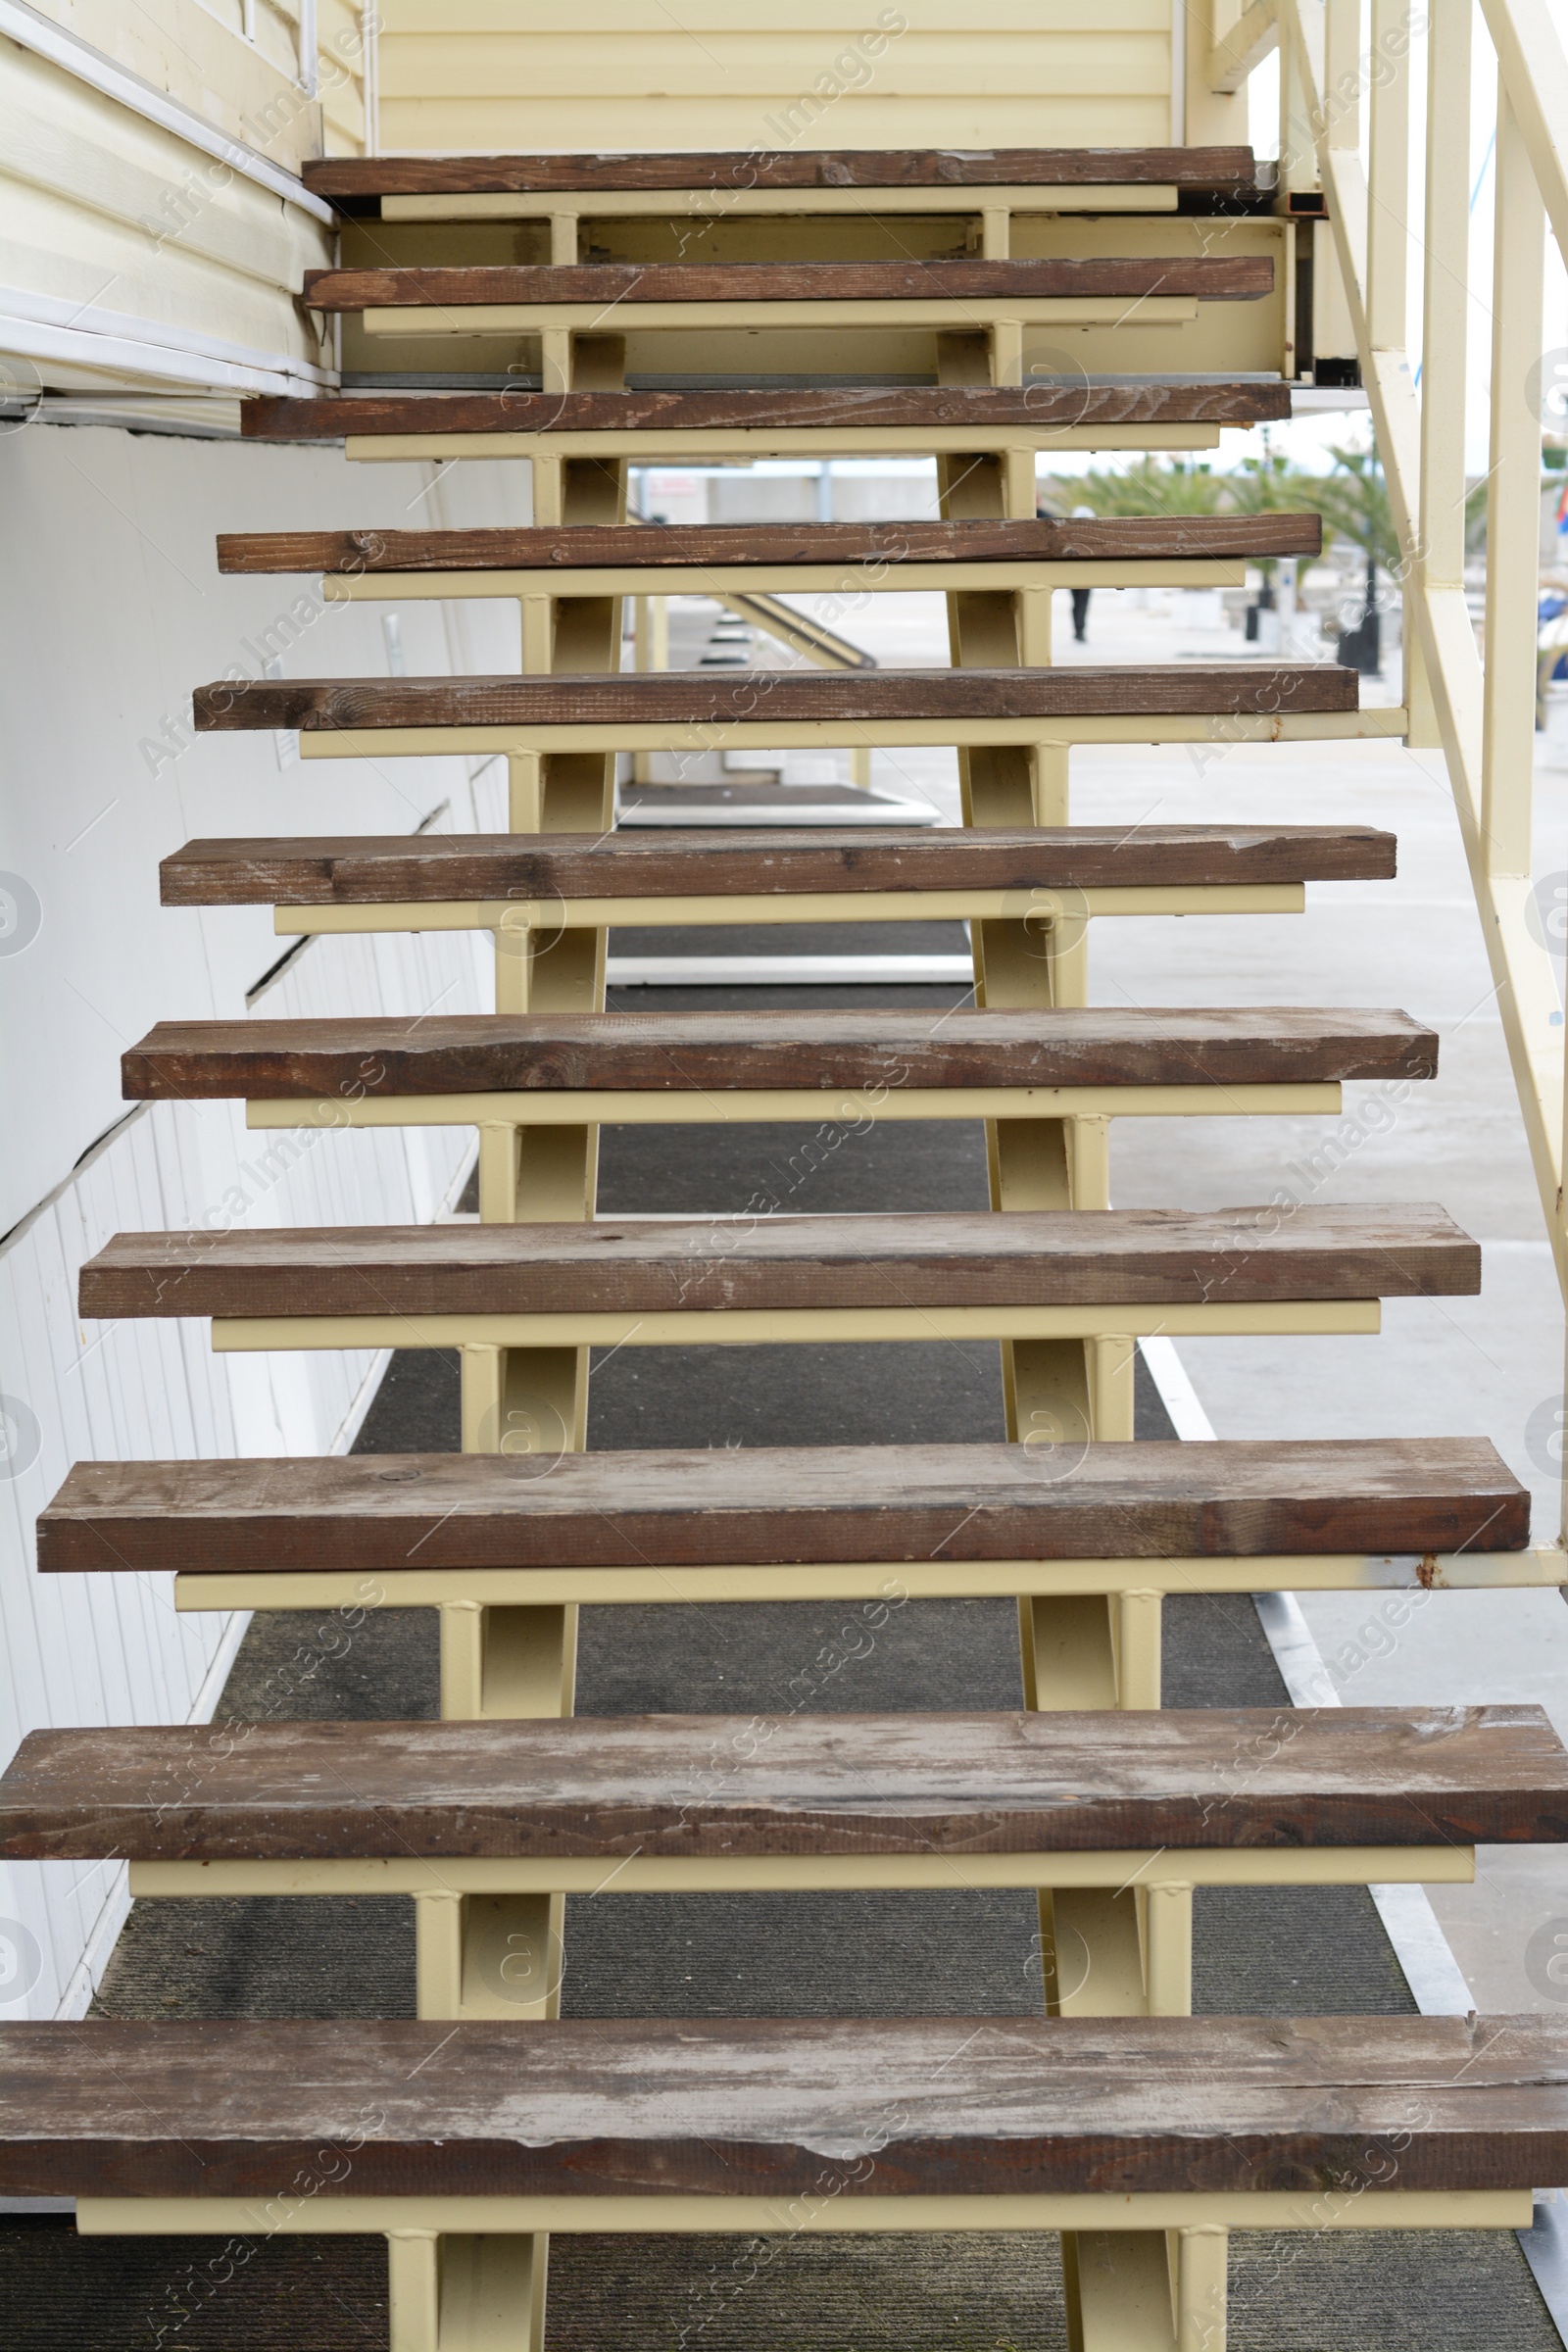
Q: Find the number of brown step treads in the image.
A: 11